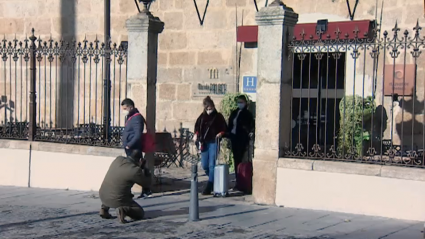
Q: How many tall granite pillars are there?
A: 2